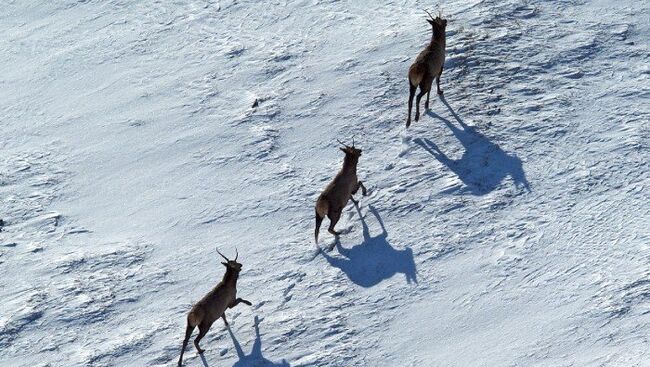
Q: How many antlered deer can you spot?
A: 3